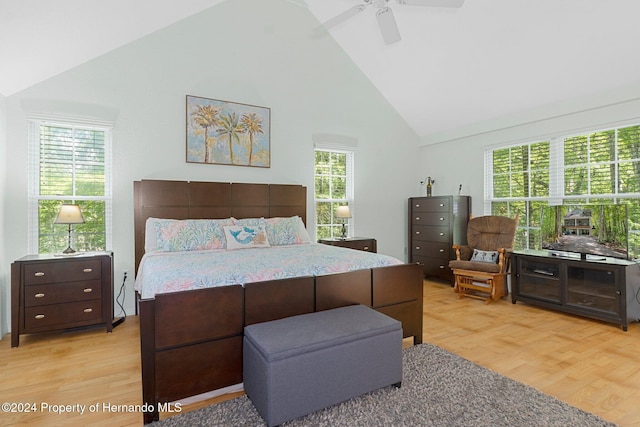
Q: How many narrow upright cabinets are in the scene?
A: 1